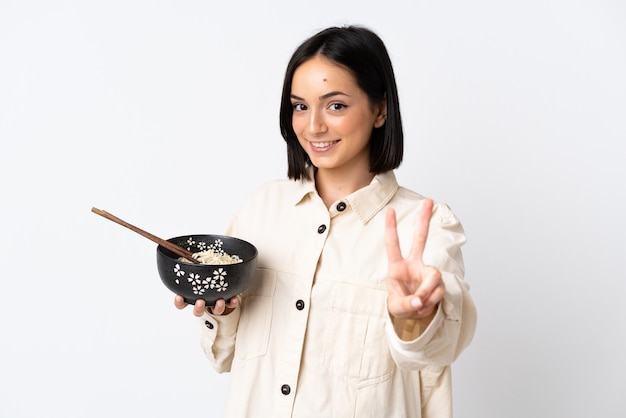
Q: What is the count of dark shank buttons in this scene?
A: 5